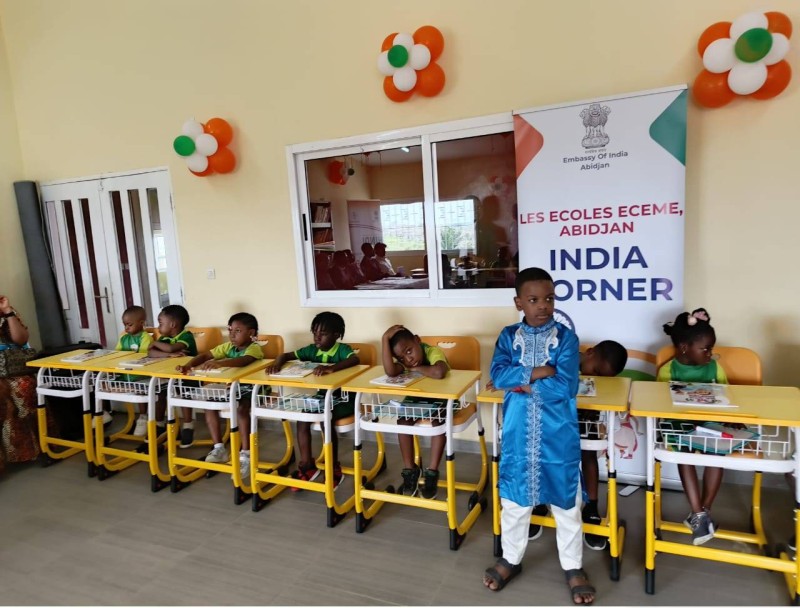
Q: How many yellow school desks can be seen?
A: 7